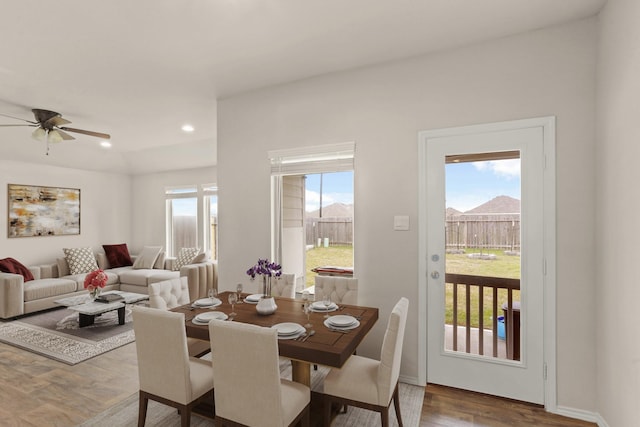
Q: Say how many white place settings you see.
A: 6